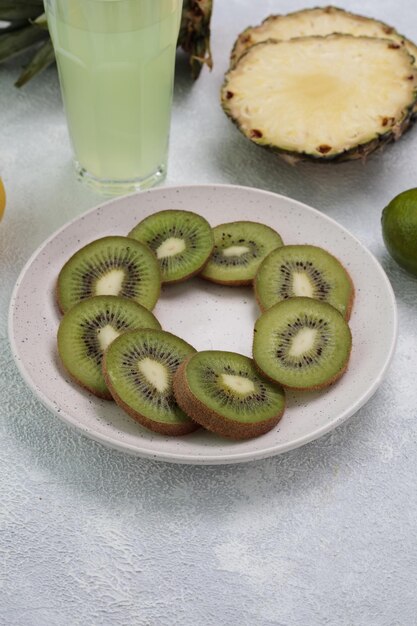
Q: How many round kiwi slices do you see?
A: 8